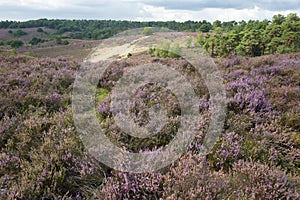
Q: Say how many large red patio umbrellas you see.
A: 0